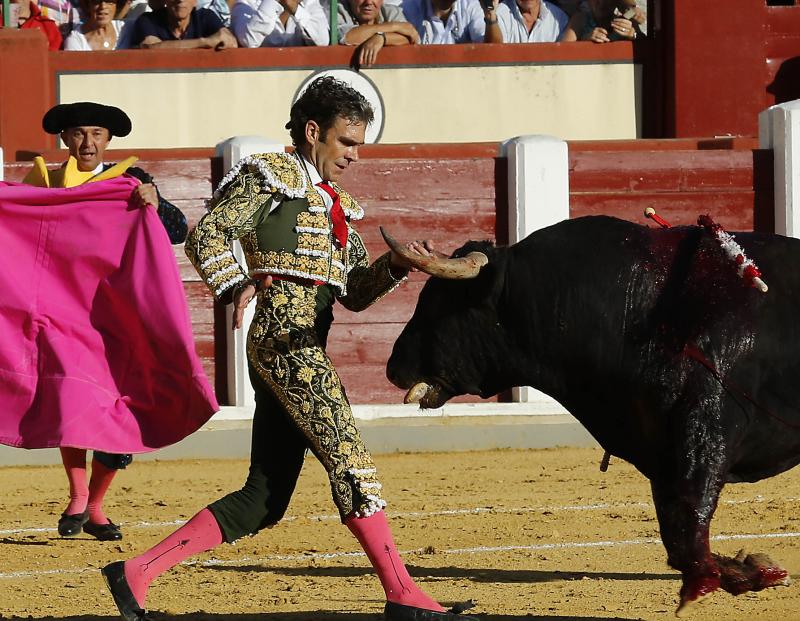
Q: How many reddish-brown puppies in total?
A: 0